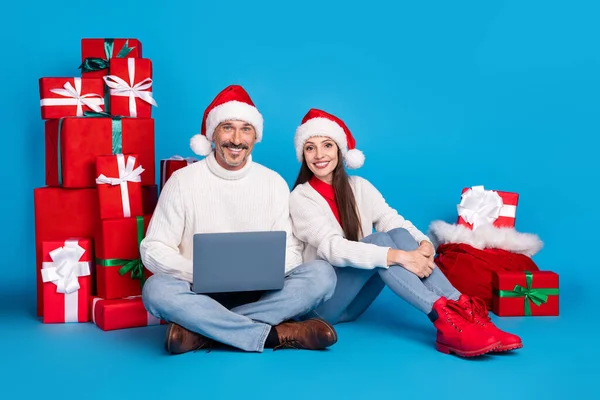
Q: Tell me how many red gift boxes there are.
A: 12